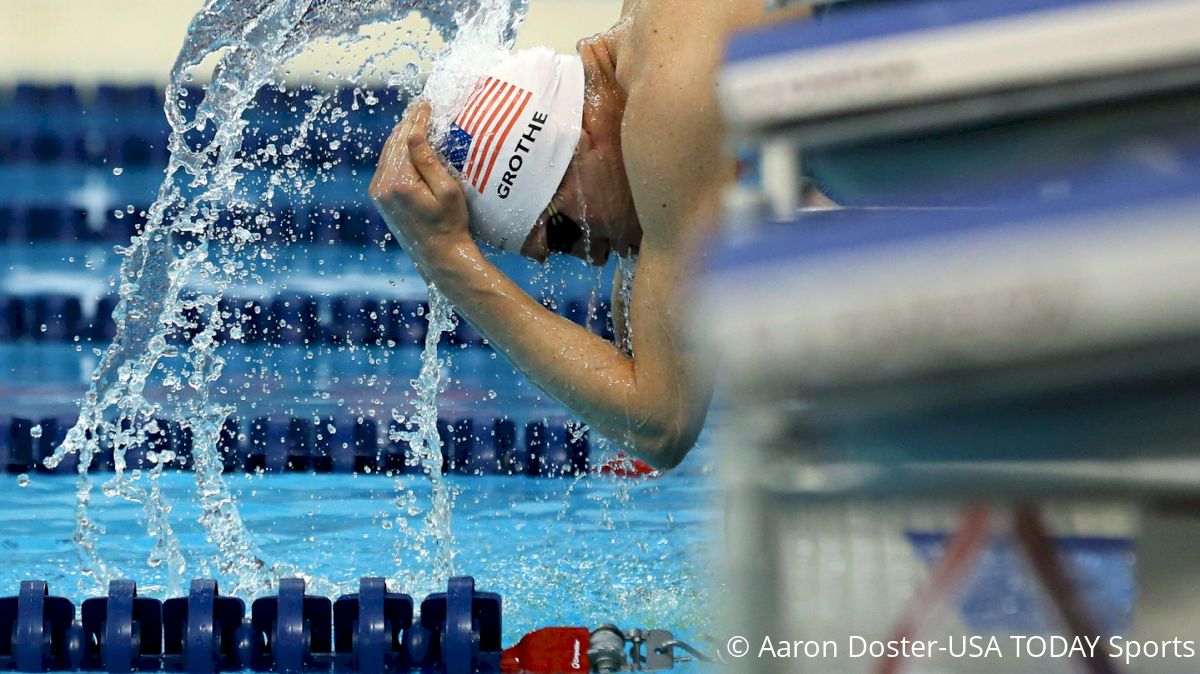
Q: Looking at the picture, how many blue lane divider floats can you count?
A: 6